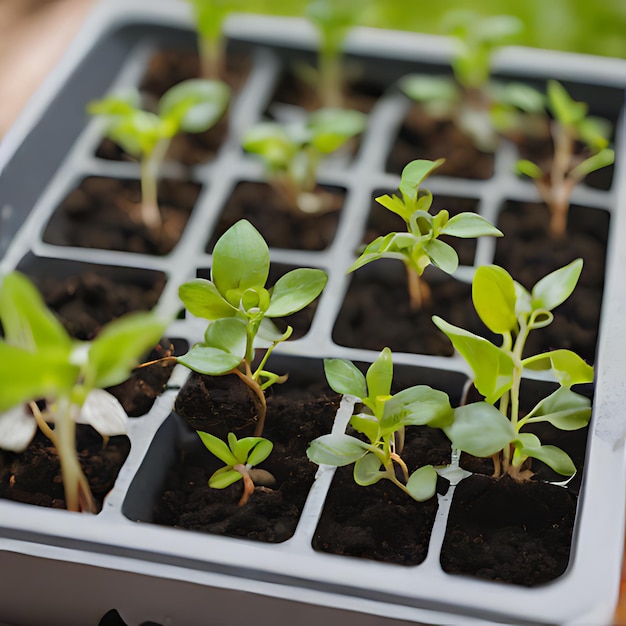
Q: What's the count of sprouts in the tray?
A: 12